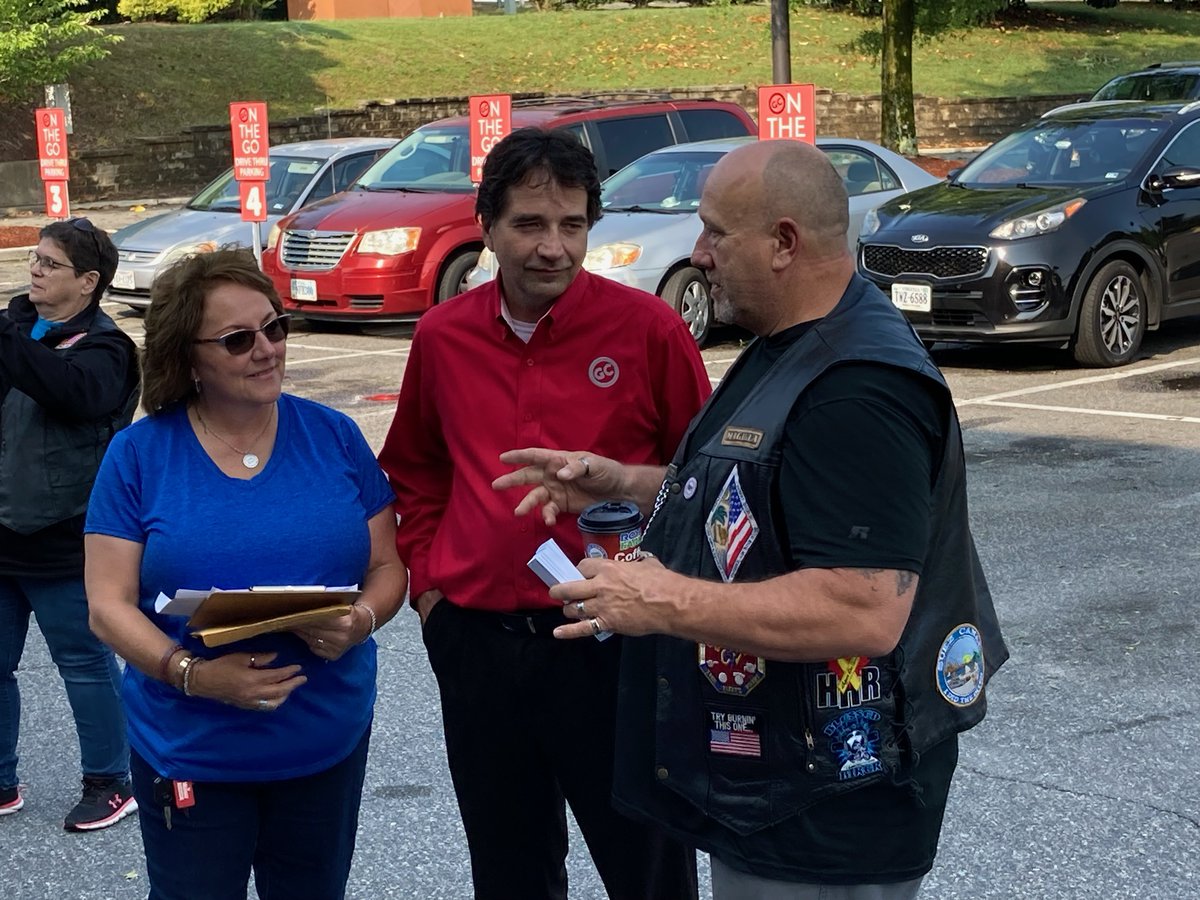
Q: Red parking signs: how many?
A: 4